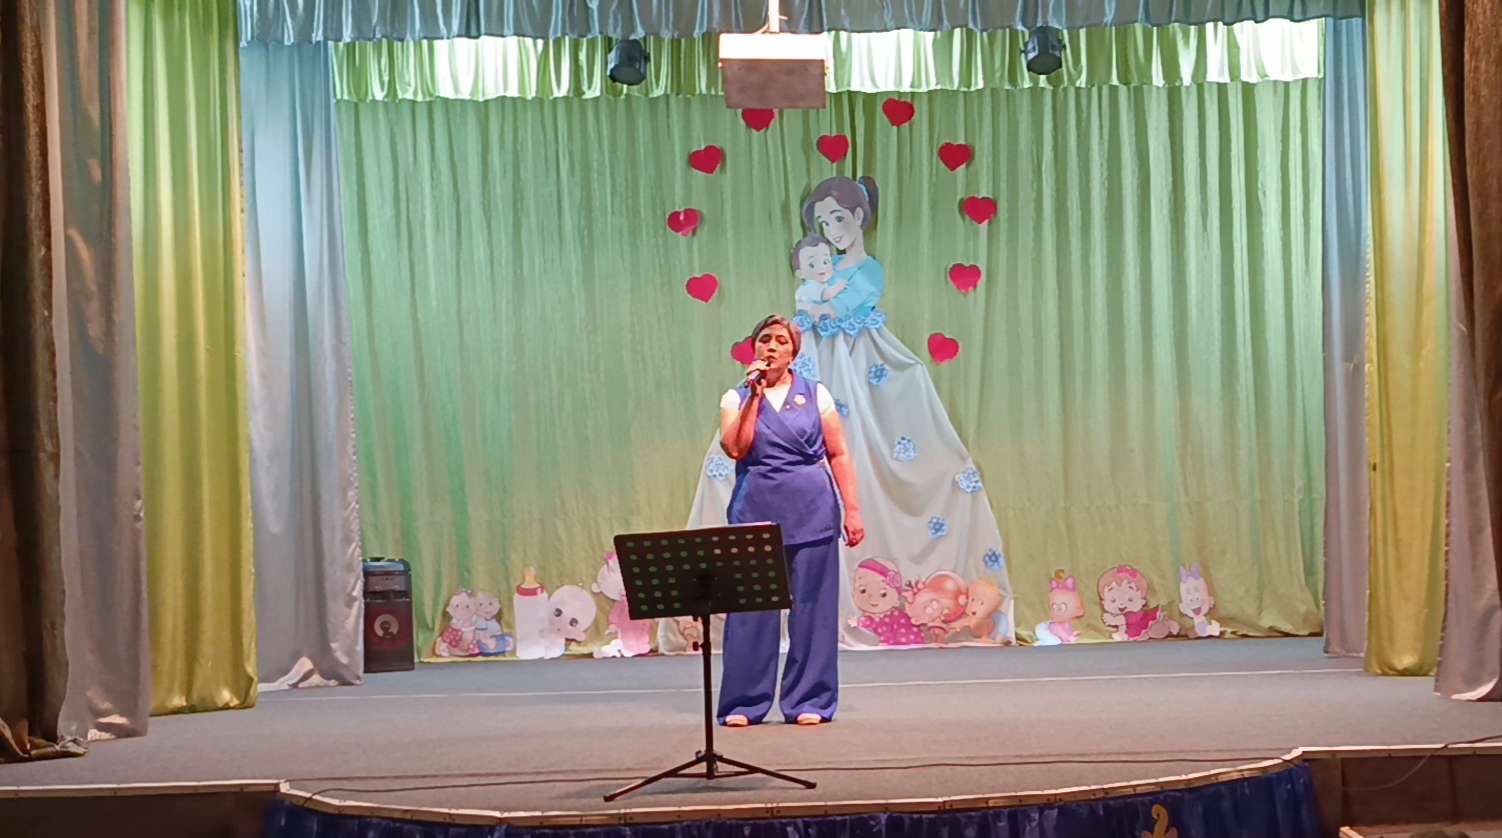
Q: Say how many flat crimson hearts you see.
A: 11